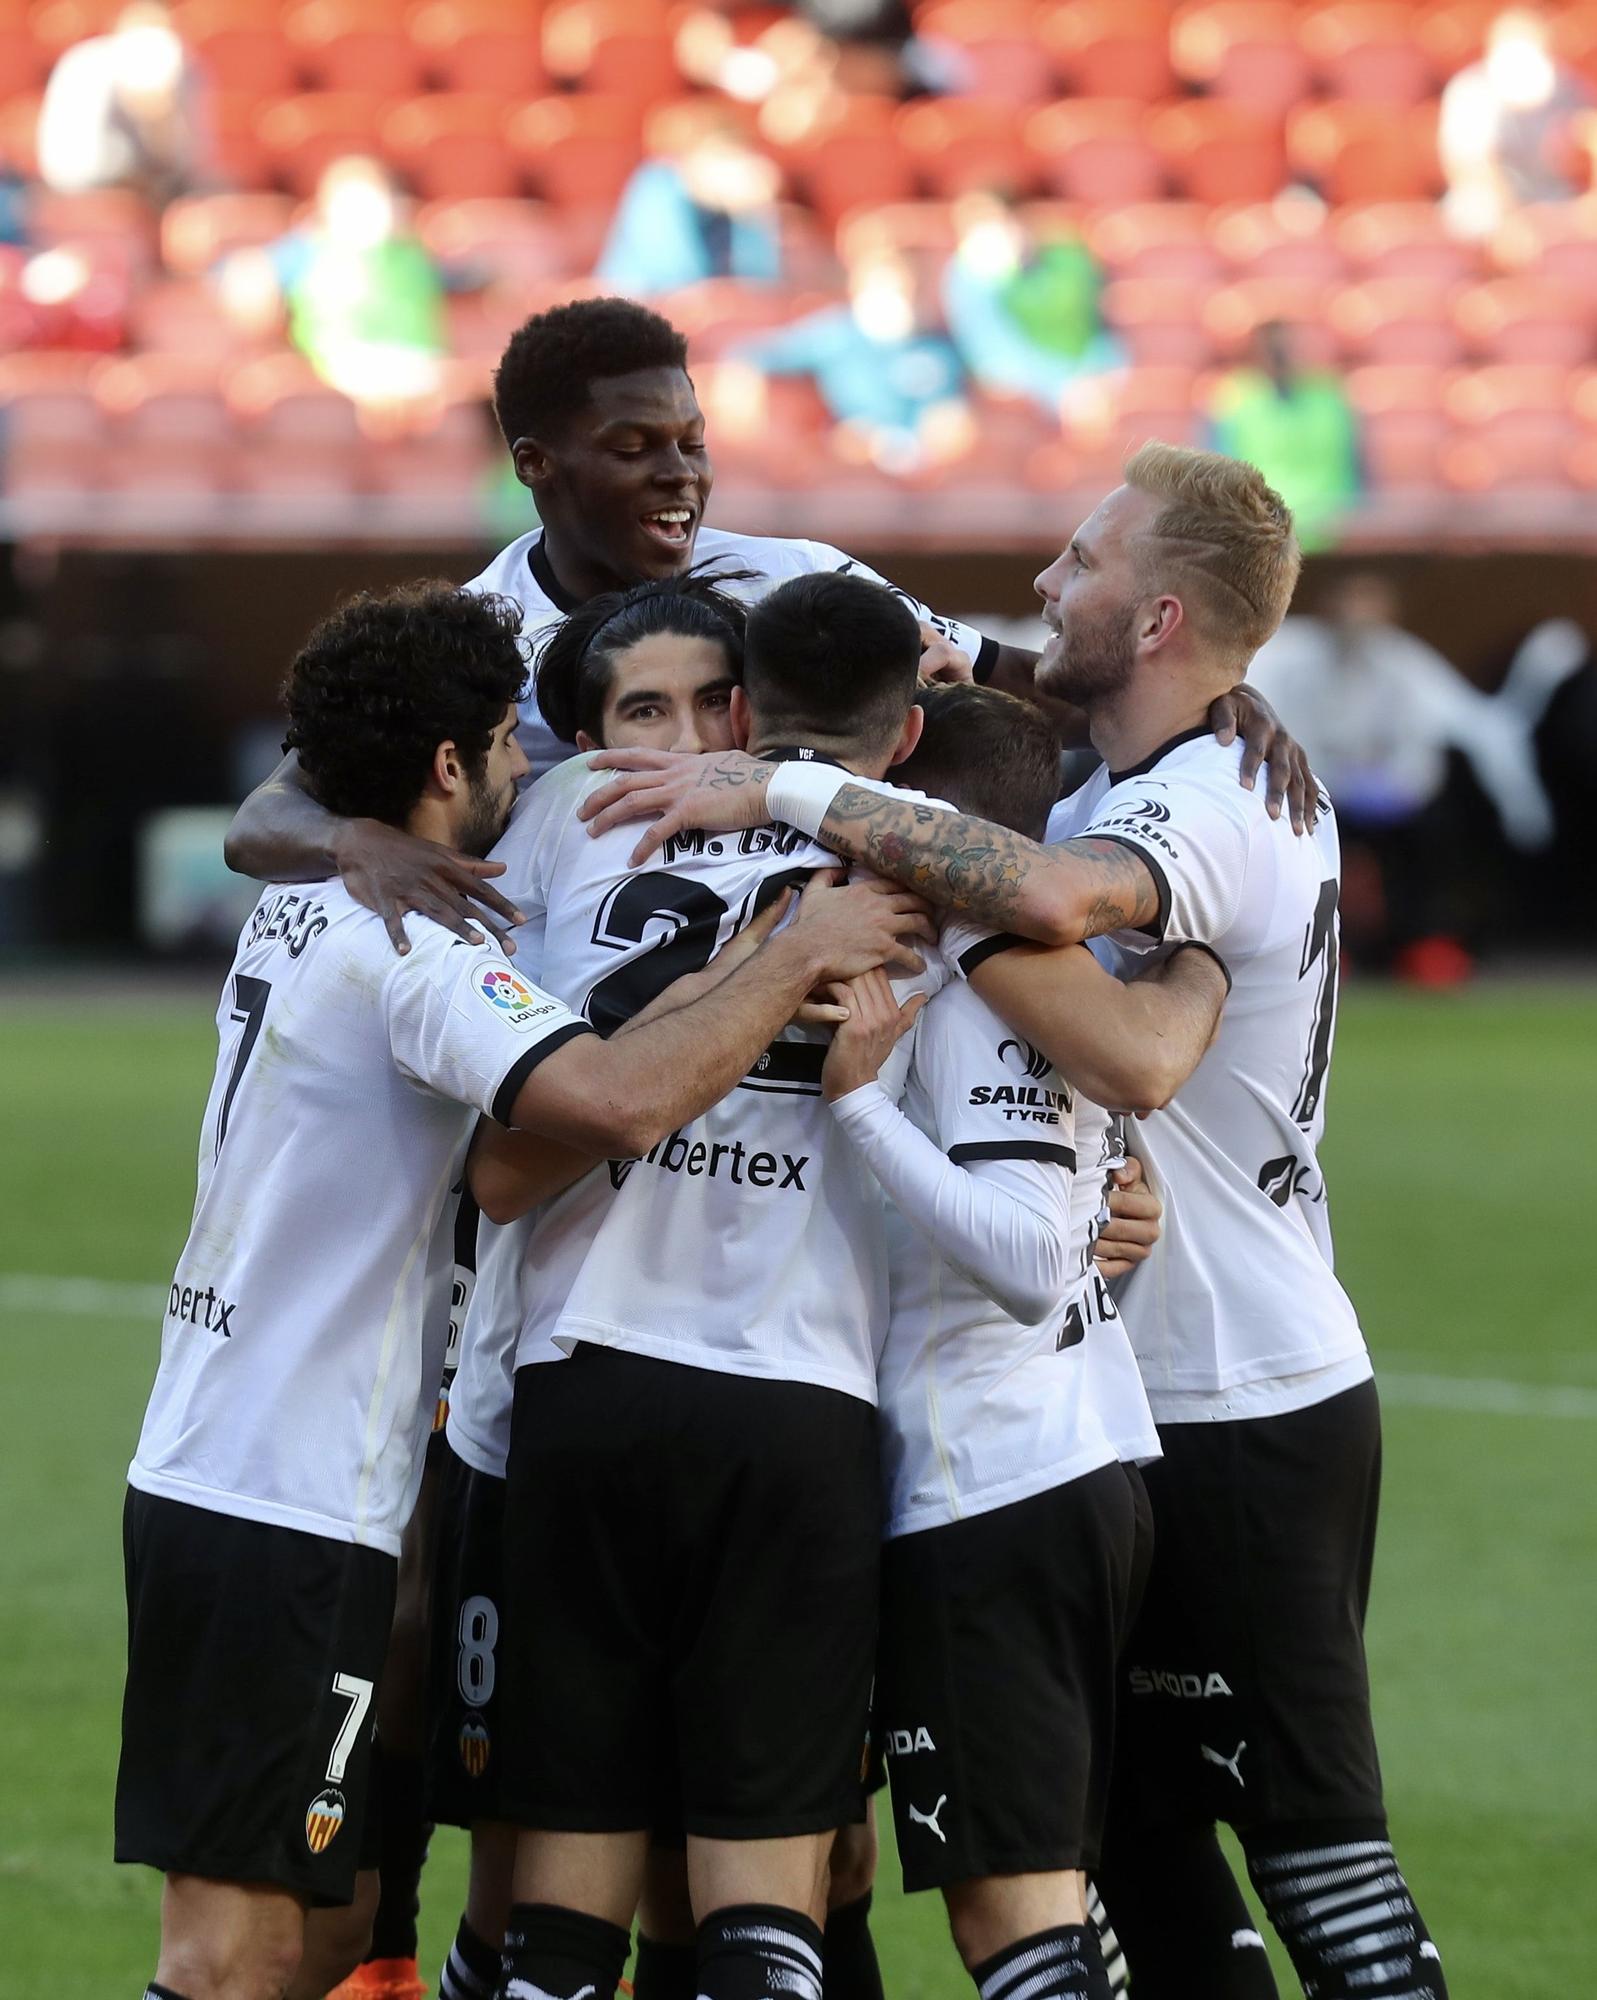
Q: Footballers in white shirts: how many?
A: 6